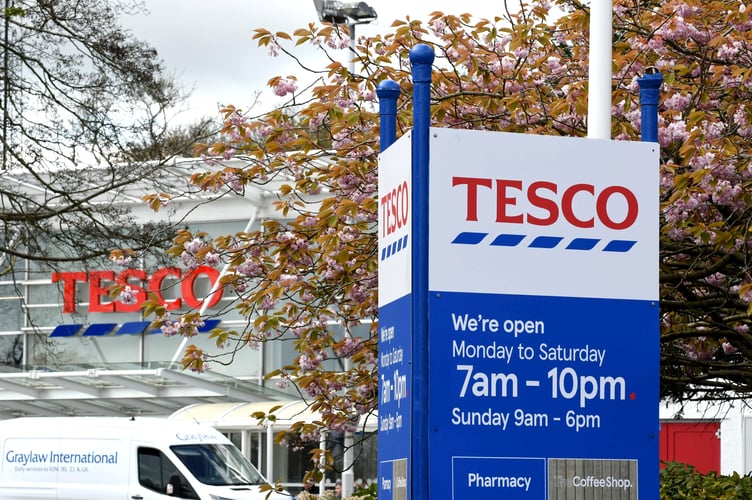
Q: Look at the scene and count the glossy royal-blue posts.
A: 3